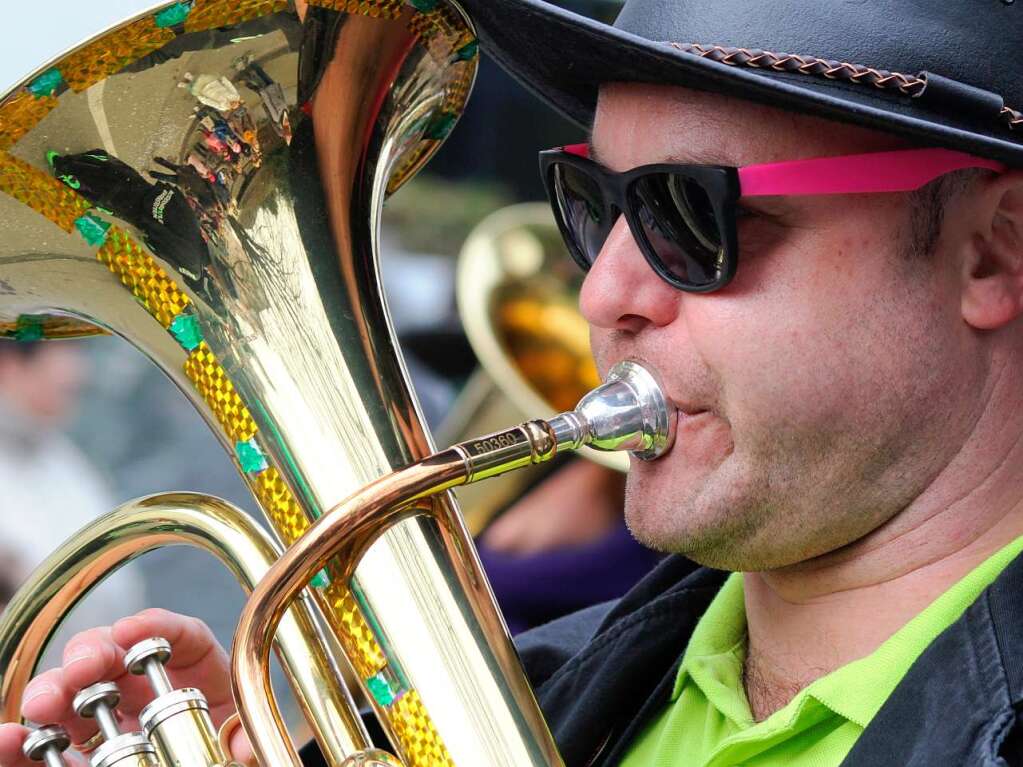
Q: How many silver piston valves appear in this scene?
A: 3